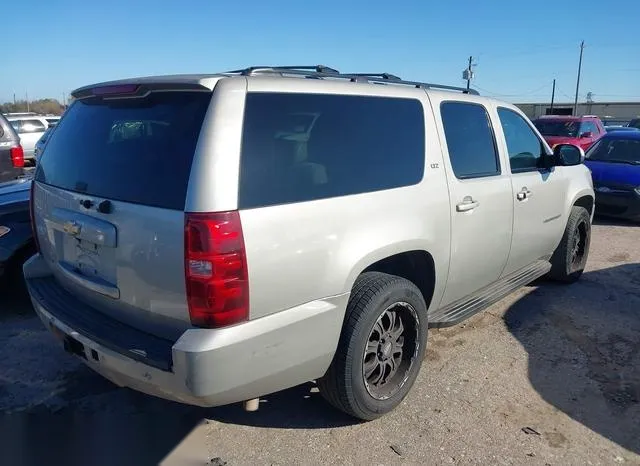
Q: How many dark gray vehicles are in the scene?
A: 1